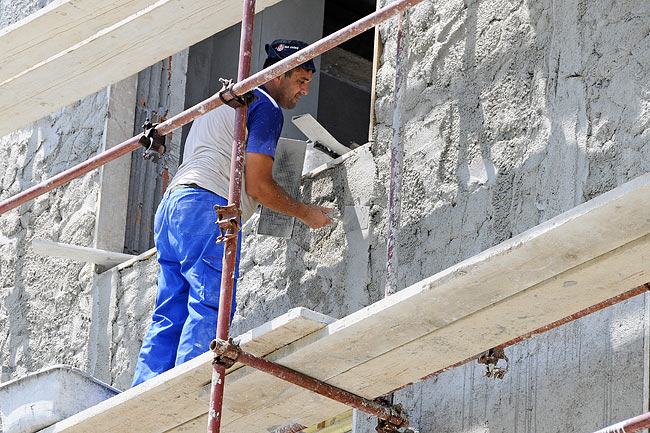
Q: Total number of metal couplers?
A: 6